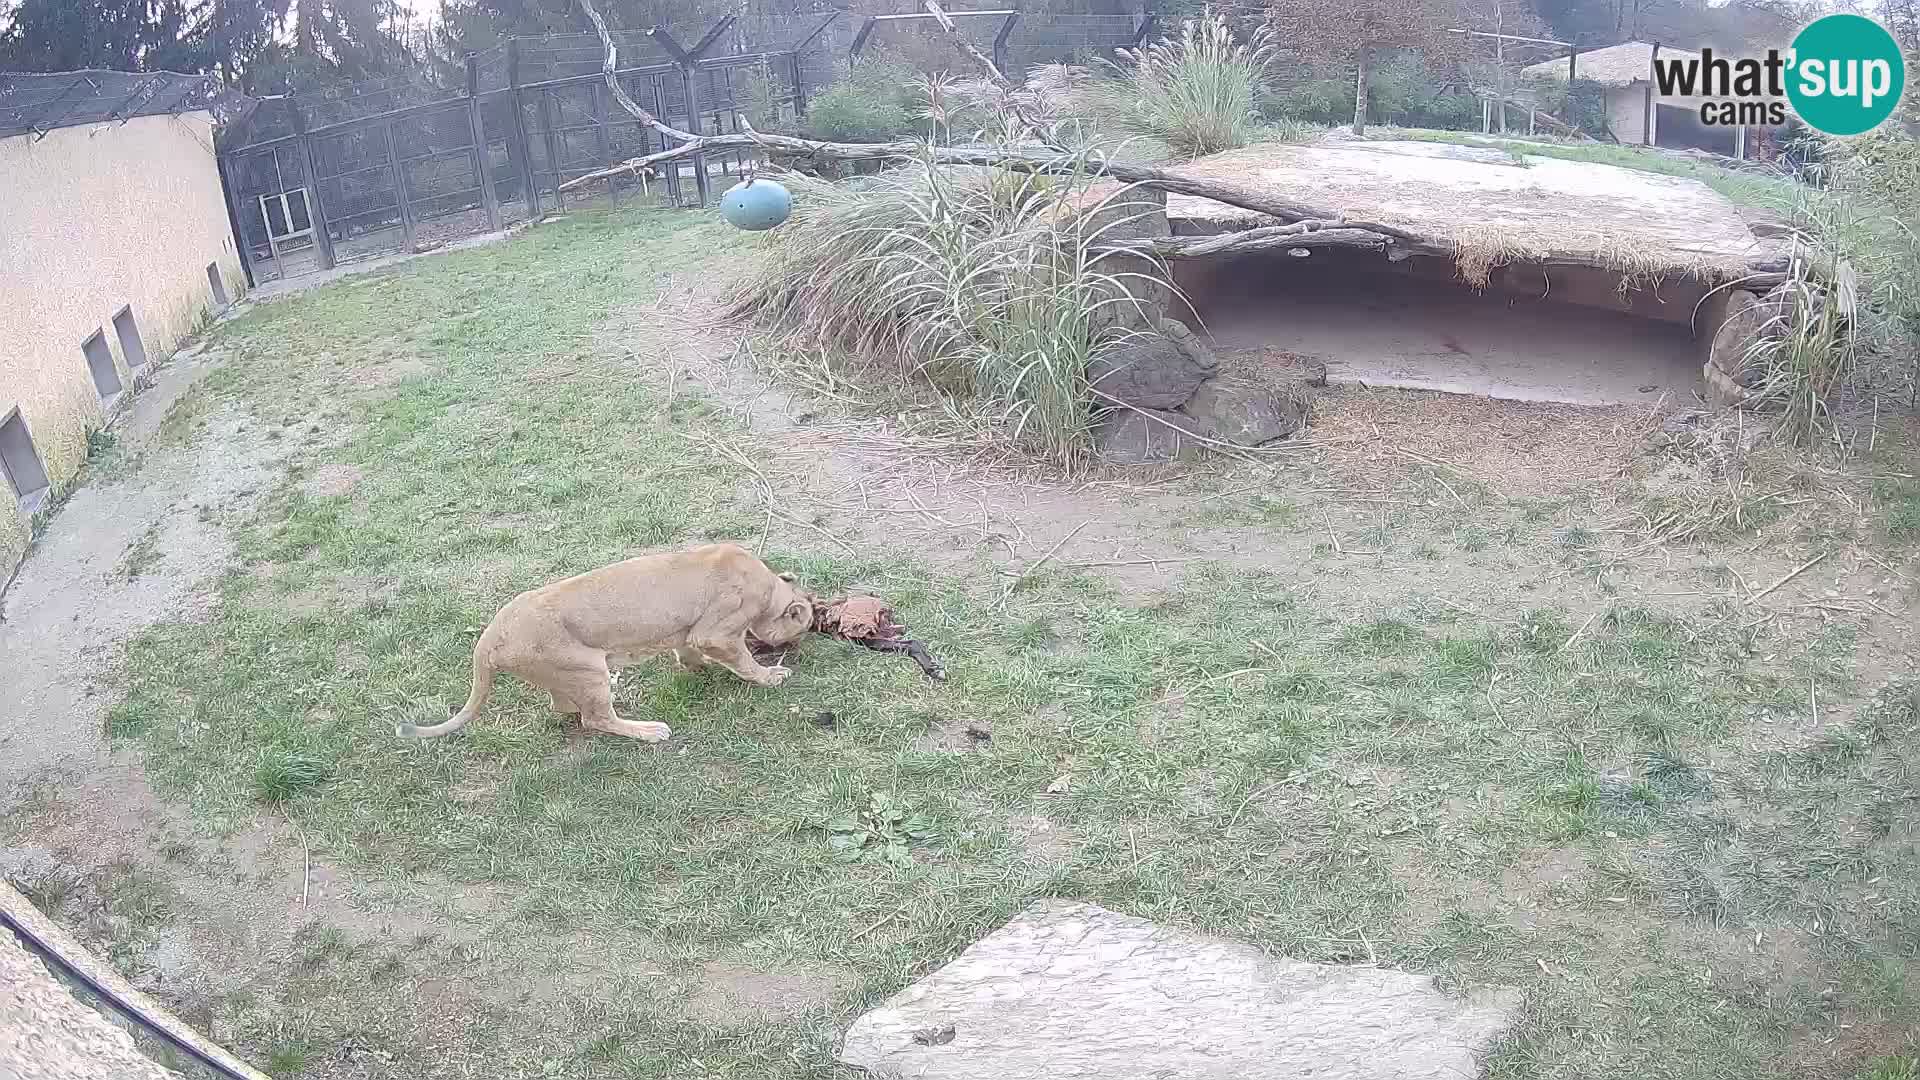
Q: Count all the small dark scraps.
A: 2